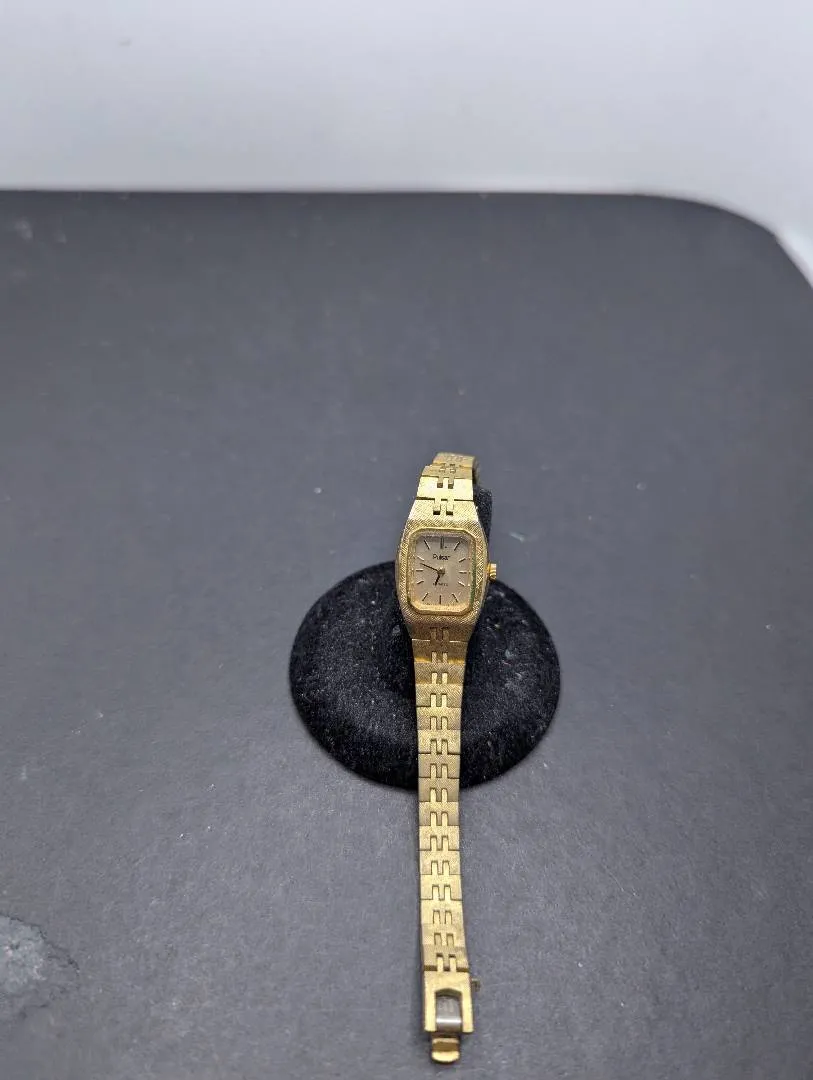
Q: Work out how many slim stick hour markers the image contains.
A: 12